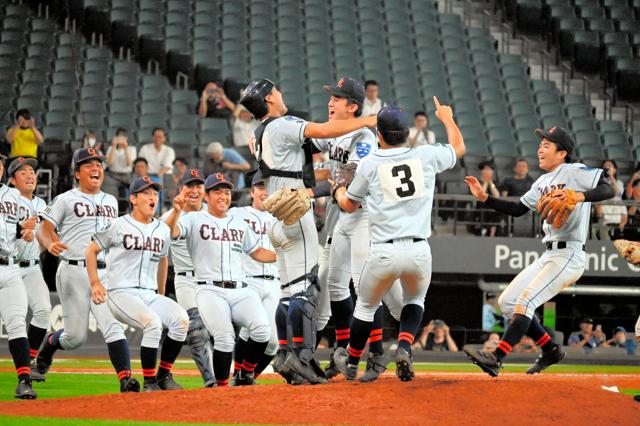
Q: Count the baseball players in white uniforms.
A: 11